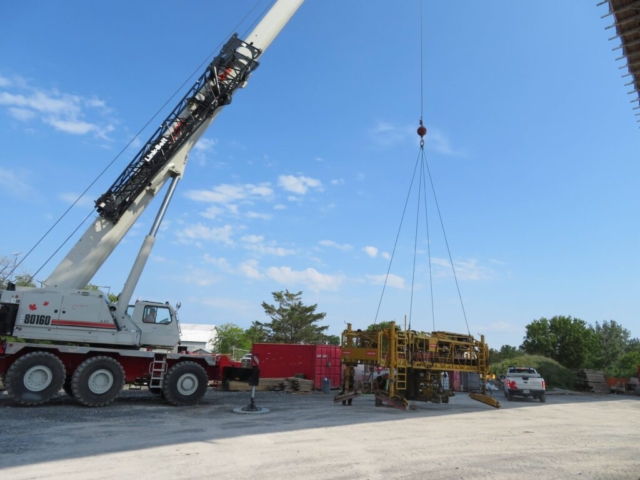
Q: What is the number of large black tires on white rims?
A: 3